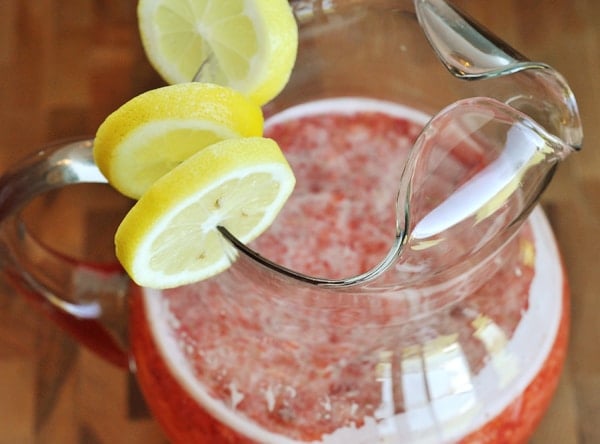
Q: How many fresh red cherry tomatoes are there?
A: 0